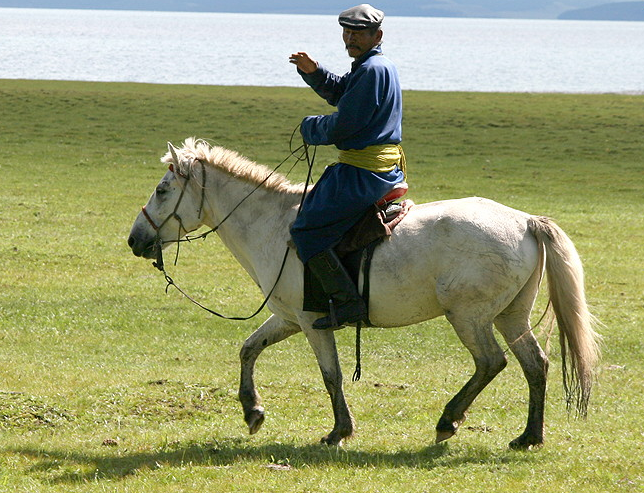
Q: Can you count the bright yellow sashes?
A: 1